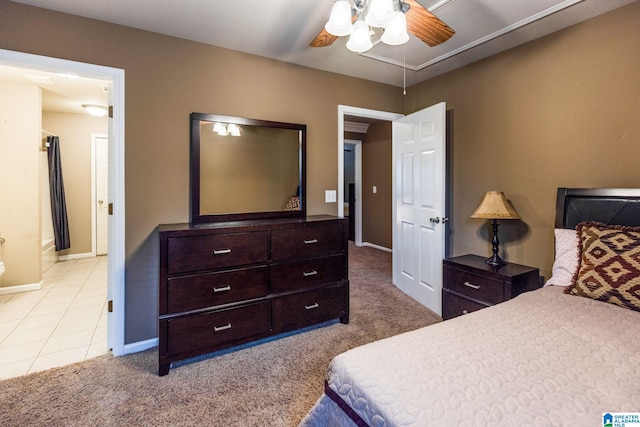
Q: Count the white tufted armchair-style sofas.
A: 0